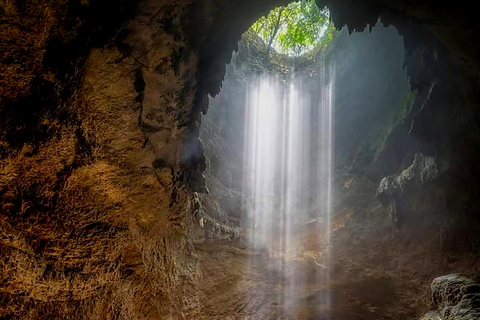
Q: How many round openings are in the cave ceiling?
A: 1